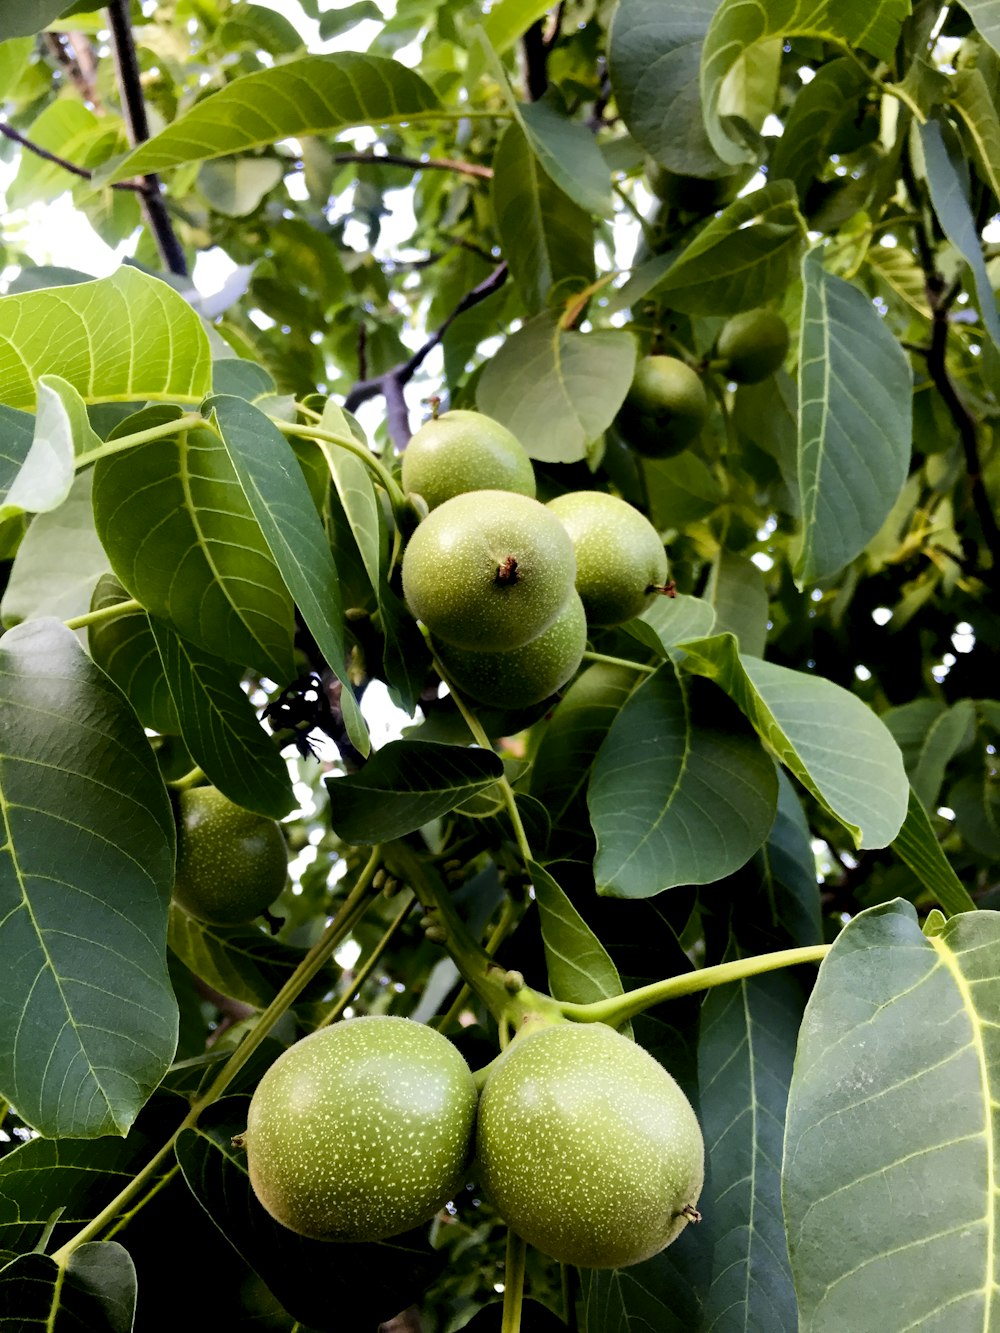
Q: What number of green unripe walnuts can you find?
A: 9